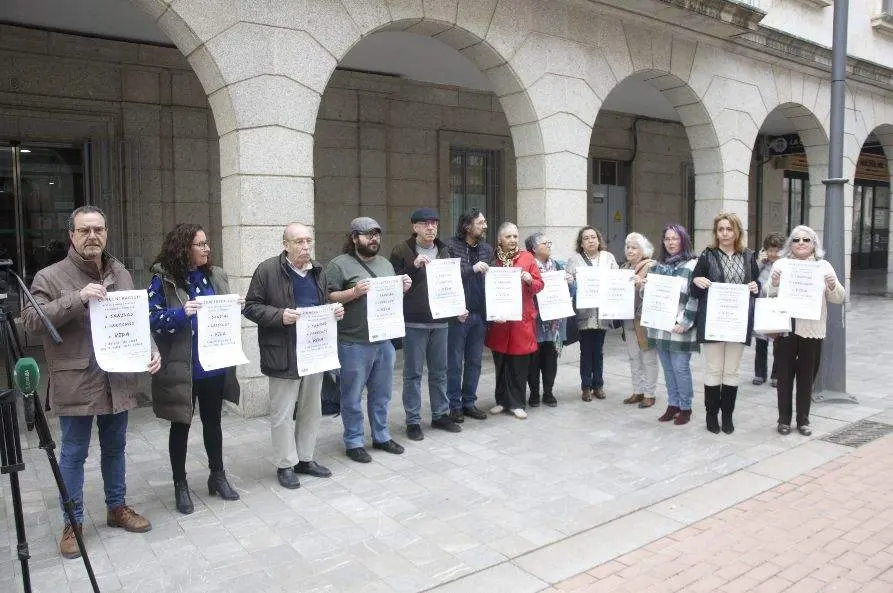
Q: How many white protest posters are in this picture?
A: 12